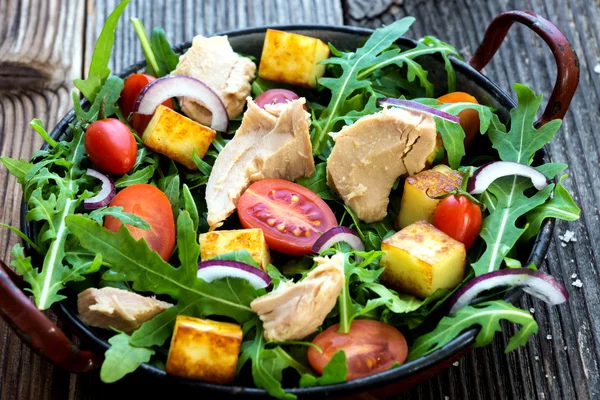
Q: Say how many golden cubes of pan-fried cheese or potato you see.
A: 6